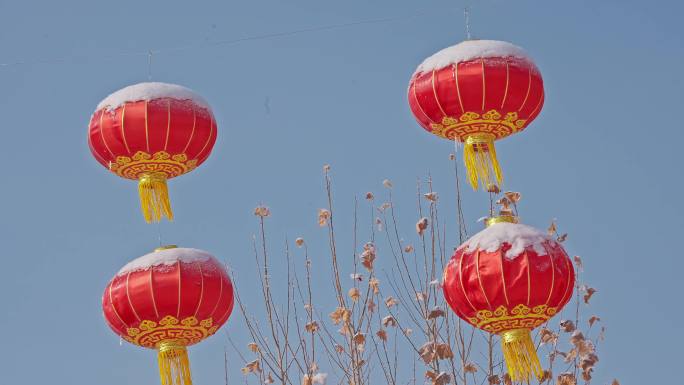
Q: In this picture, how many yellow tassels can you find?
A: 4